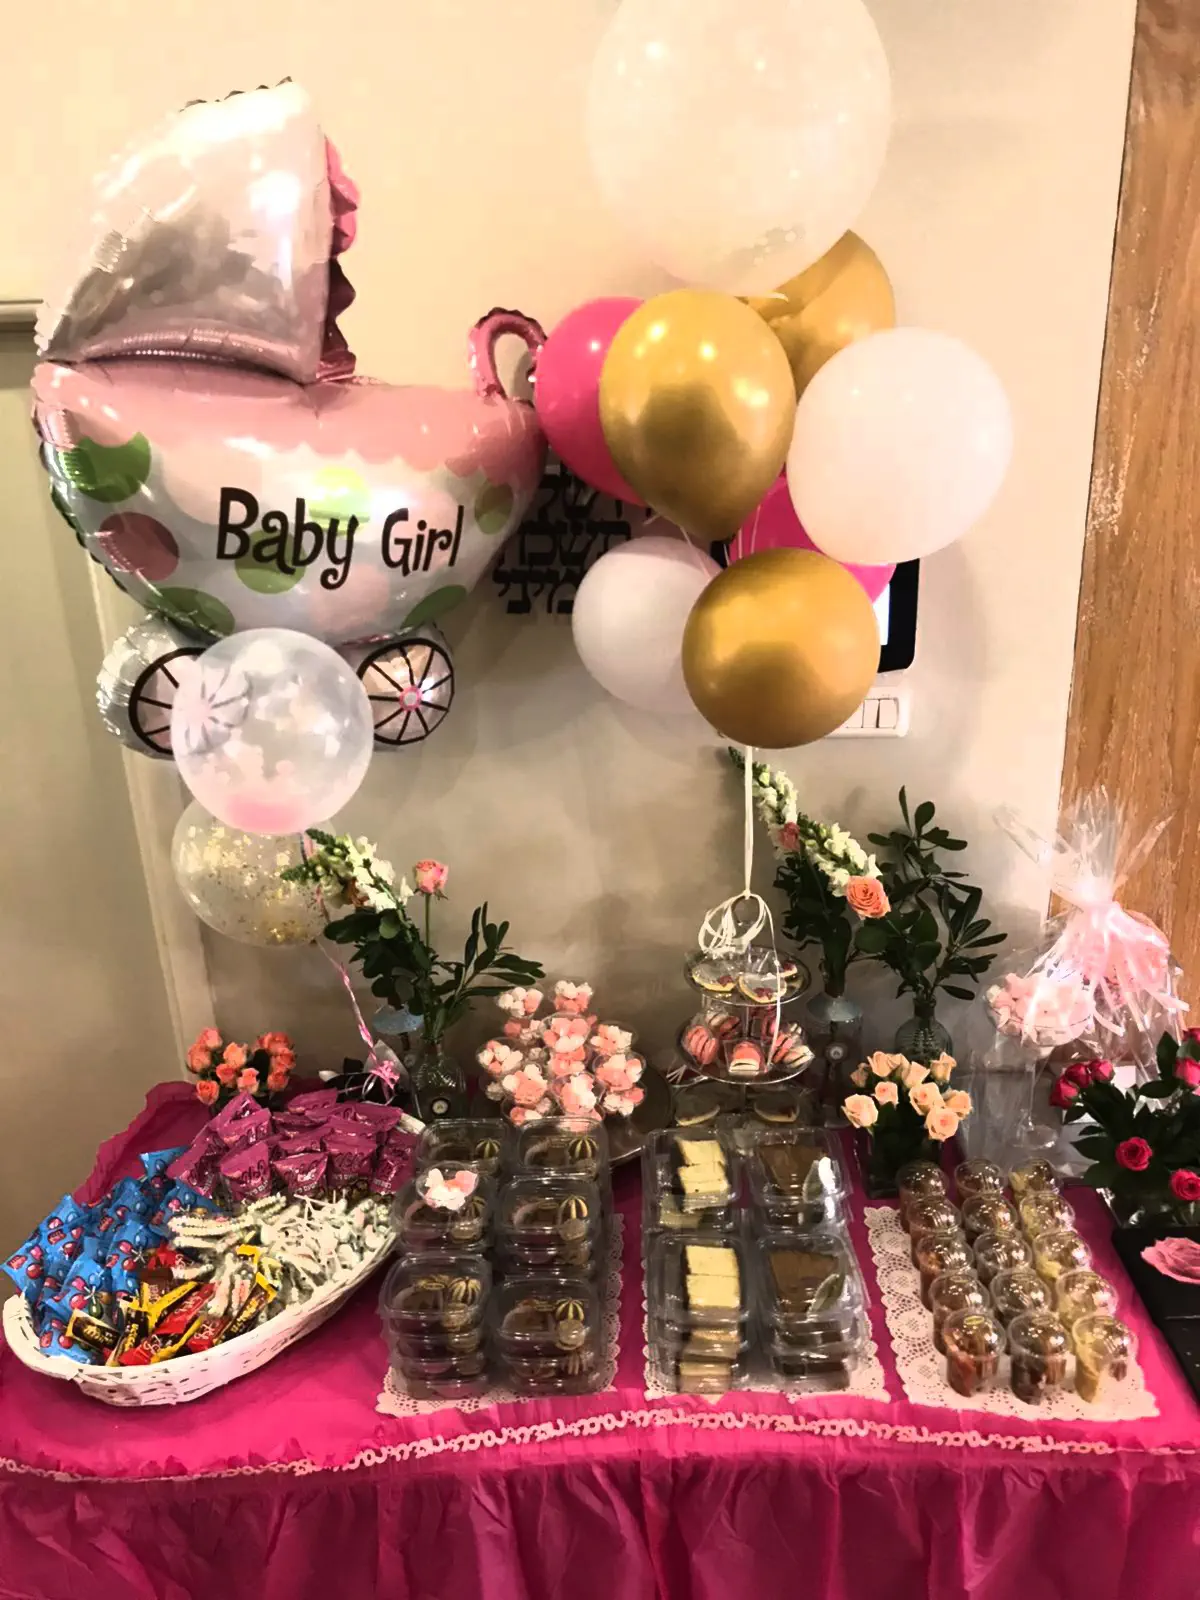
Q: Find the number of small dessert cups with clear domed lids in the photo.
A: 15